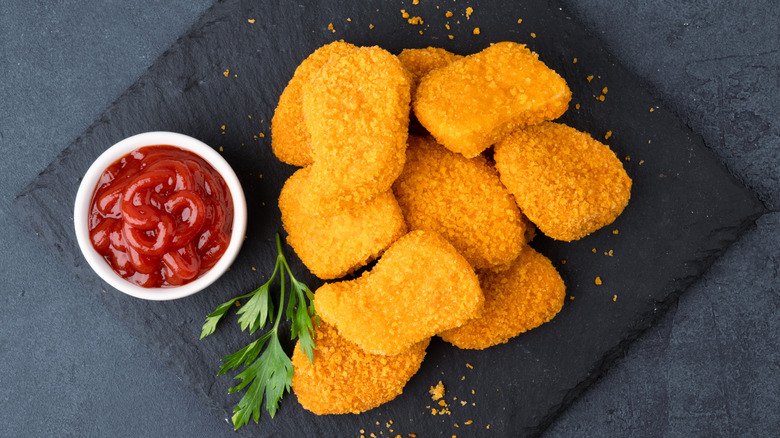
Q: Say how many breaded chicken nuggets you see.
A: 10